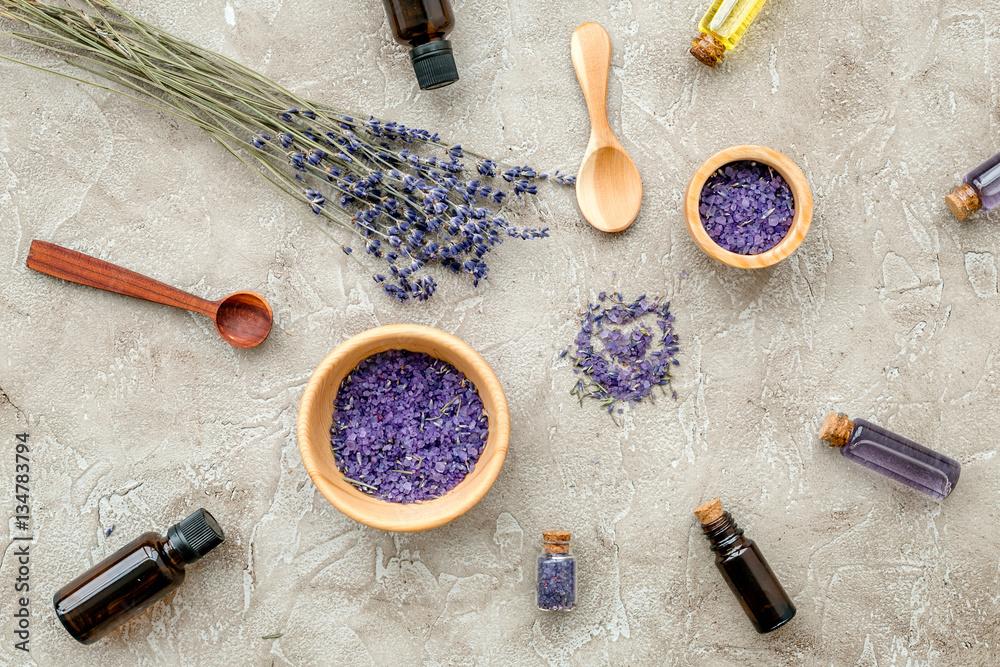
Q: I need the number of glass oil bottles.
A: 6